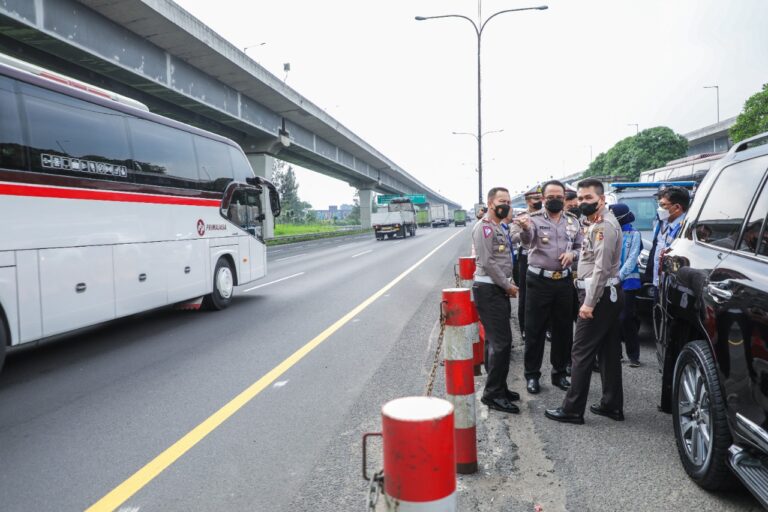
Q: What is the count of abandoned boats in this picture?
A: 0